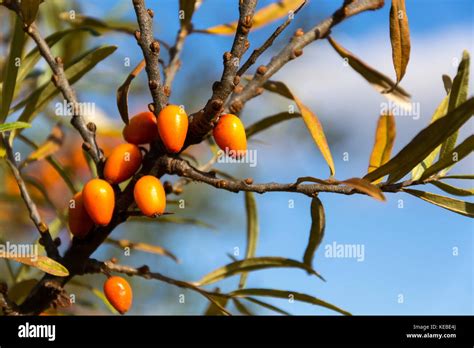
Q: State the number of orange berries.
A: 8